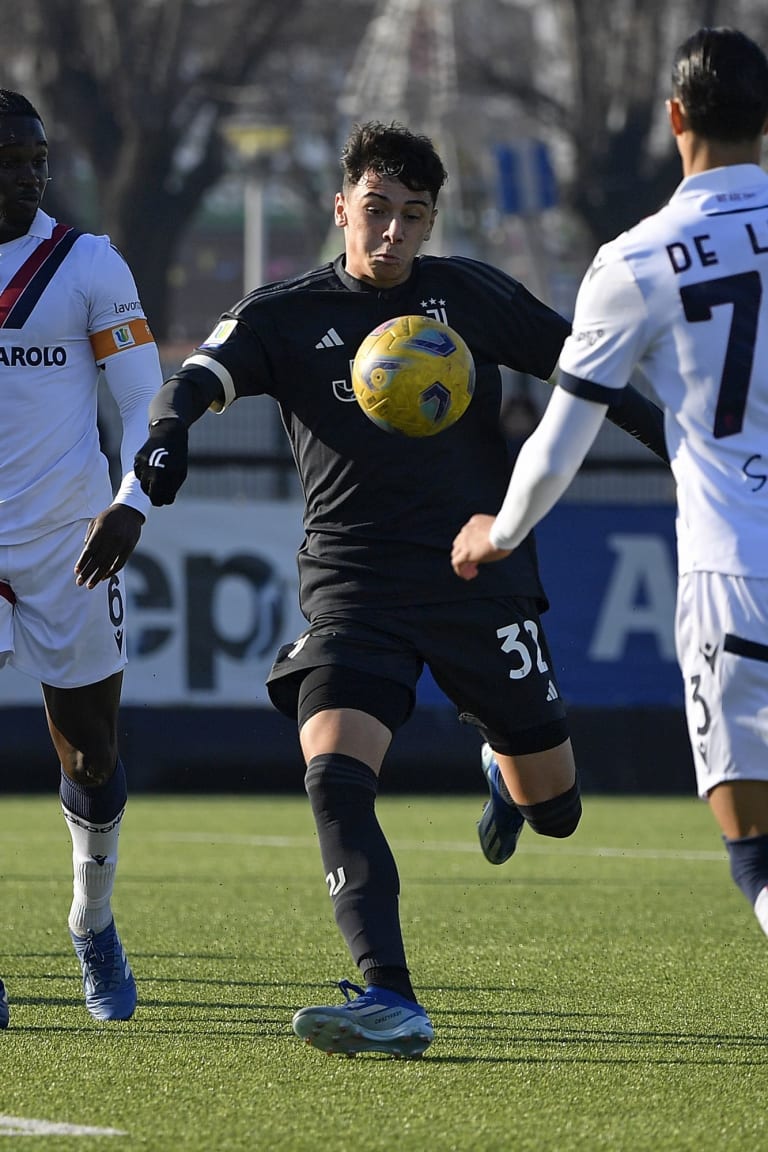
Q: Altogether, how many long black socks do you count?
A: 2